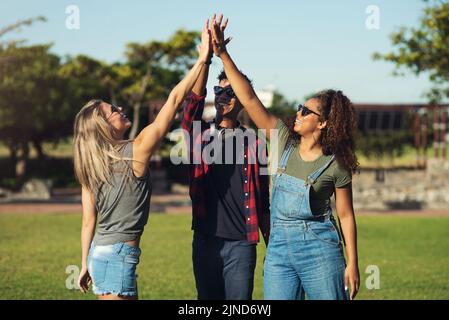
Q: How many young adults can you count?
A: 3